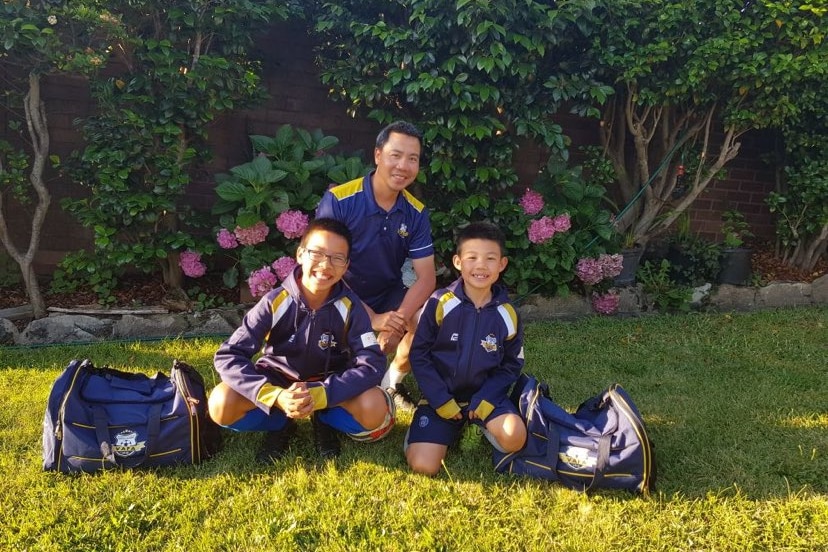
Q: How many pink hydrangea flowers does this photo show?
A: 12